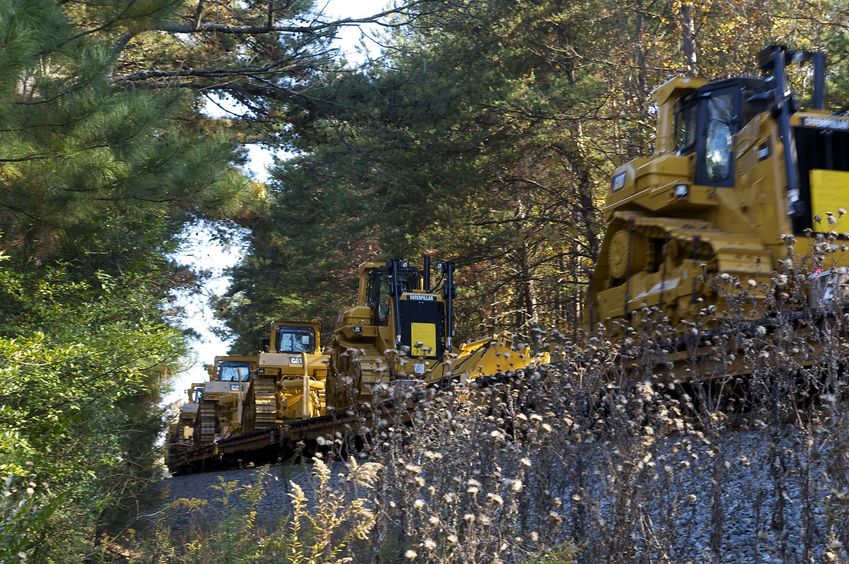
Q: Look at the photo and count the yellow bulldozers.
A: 5